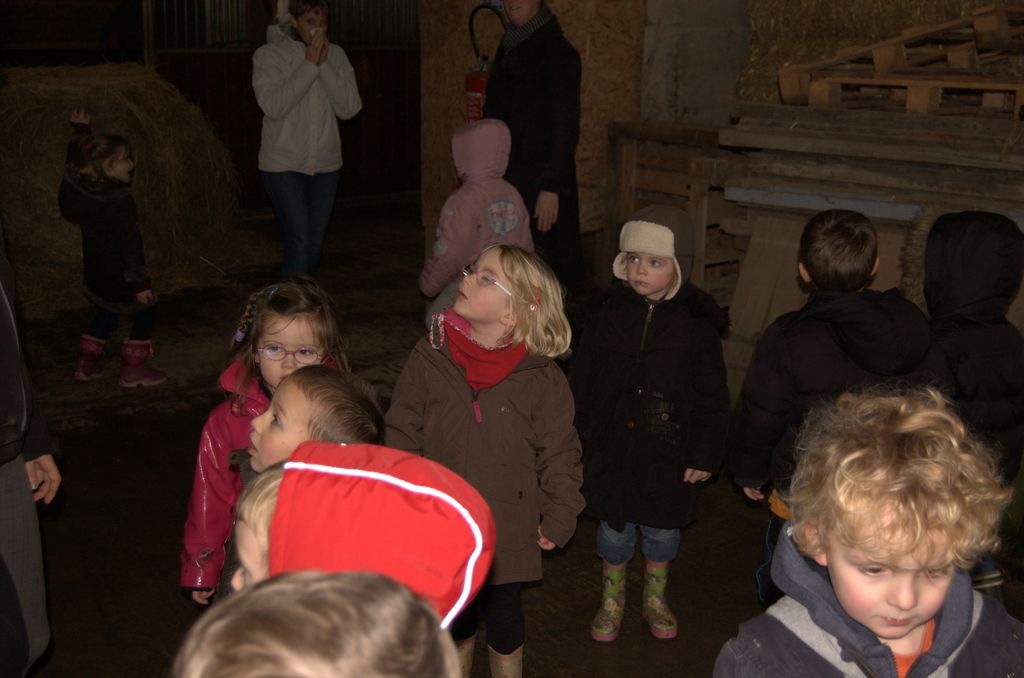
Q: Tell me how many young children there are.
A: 11